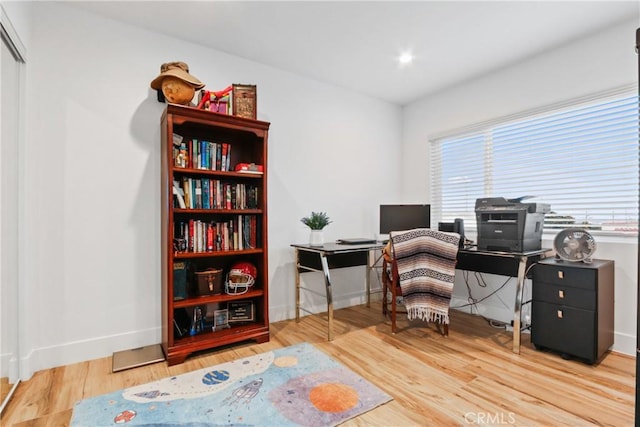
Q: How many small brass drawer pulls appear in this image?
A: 3